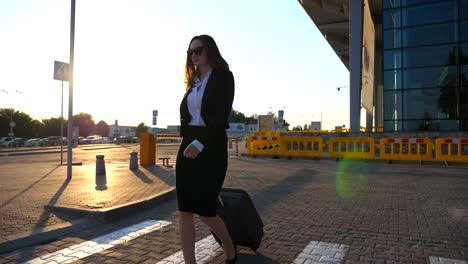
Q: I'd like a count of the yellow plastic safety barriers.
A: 5